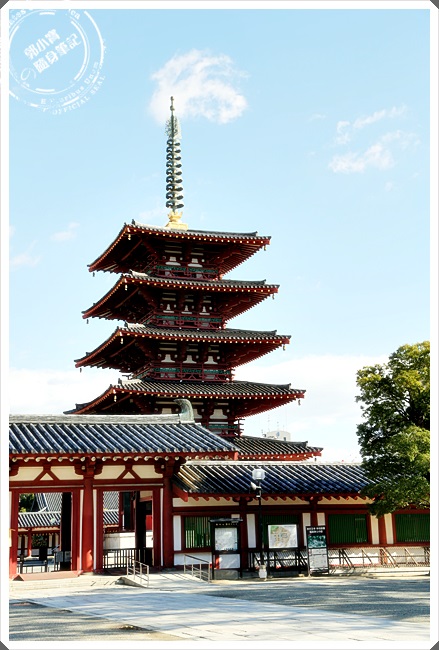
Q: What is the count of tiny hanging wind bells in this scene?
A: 12